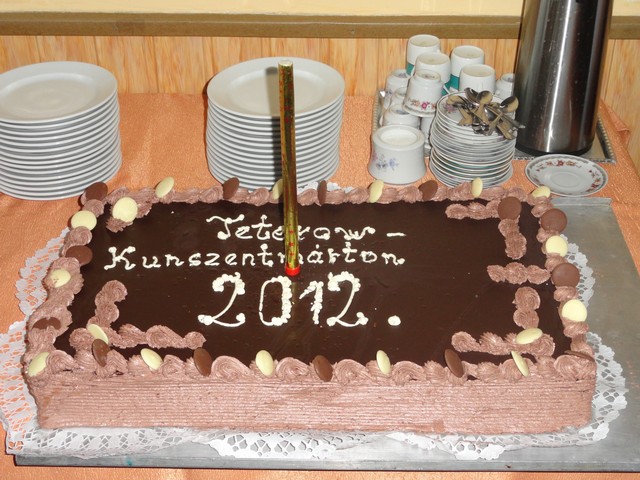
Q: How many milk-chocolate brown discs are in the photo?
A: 14